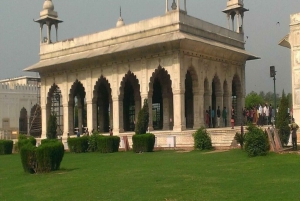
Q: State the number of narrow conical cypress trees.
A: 3